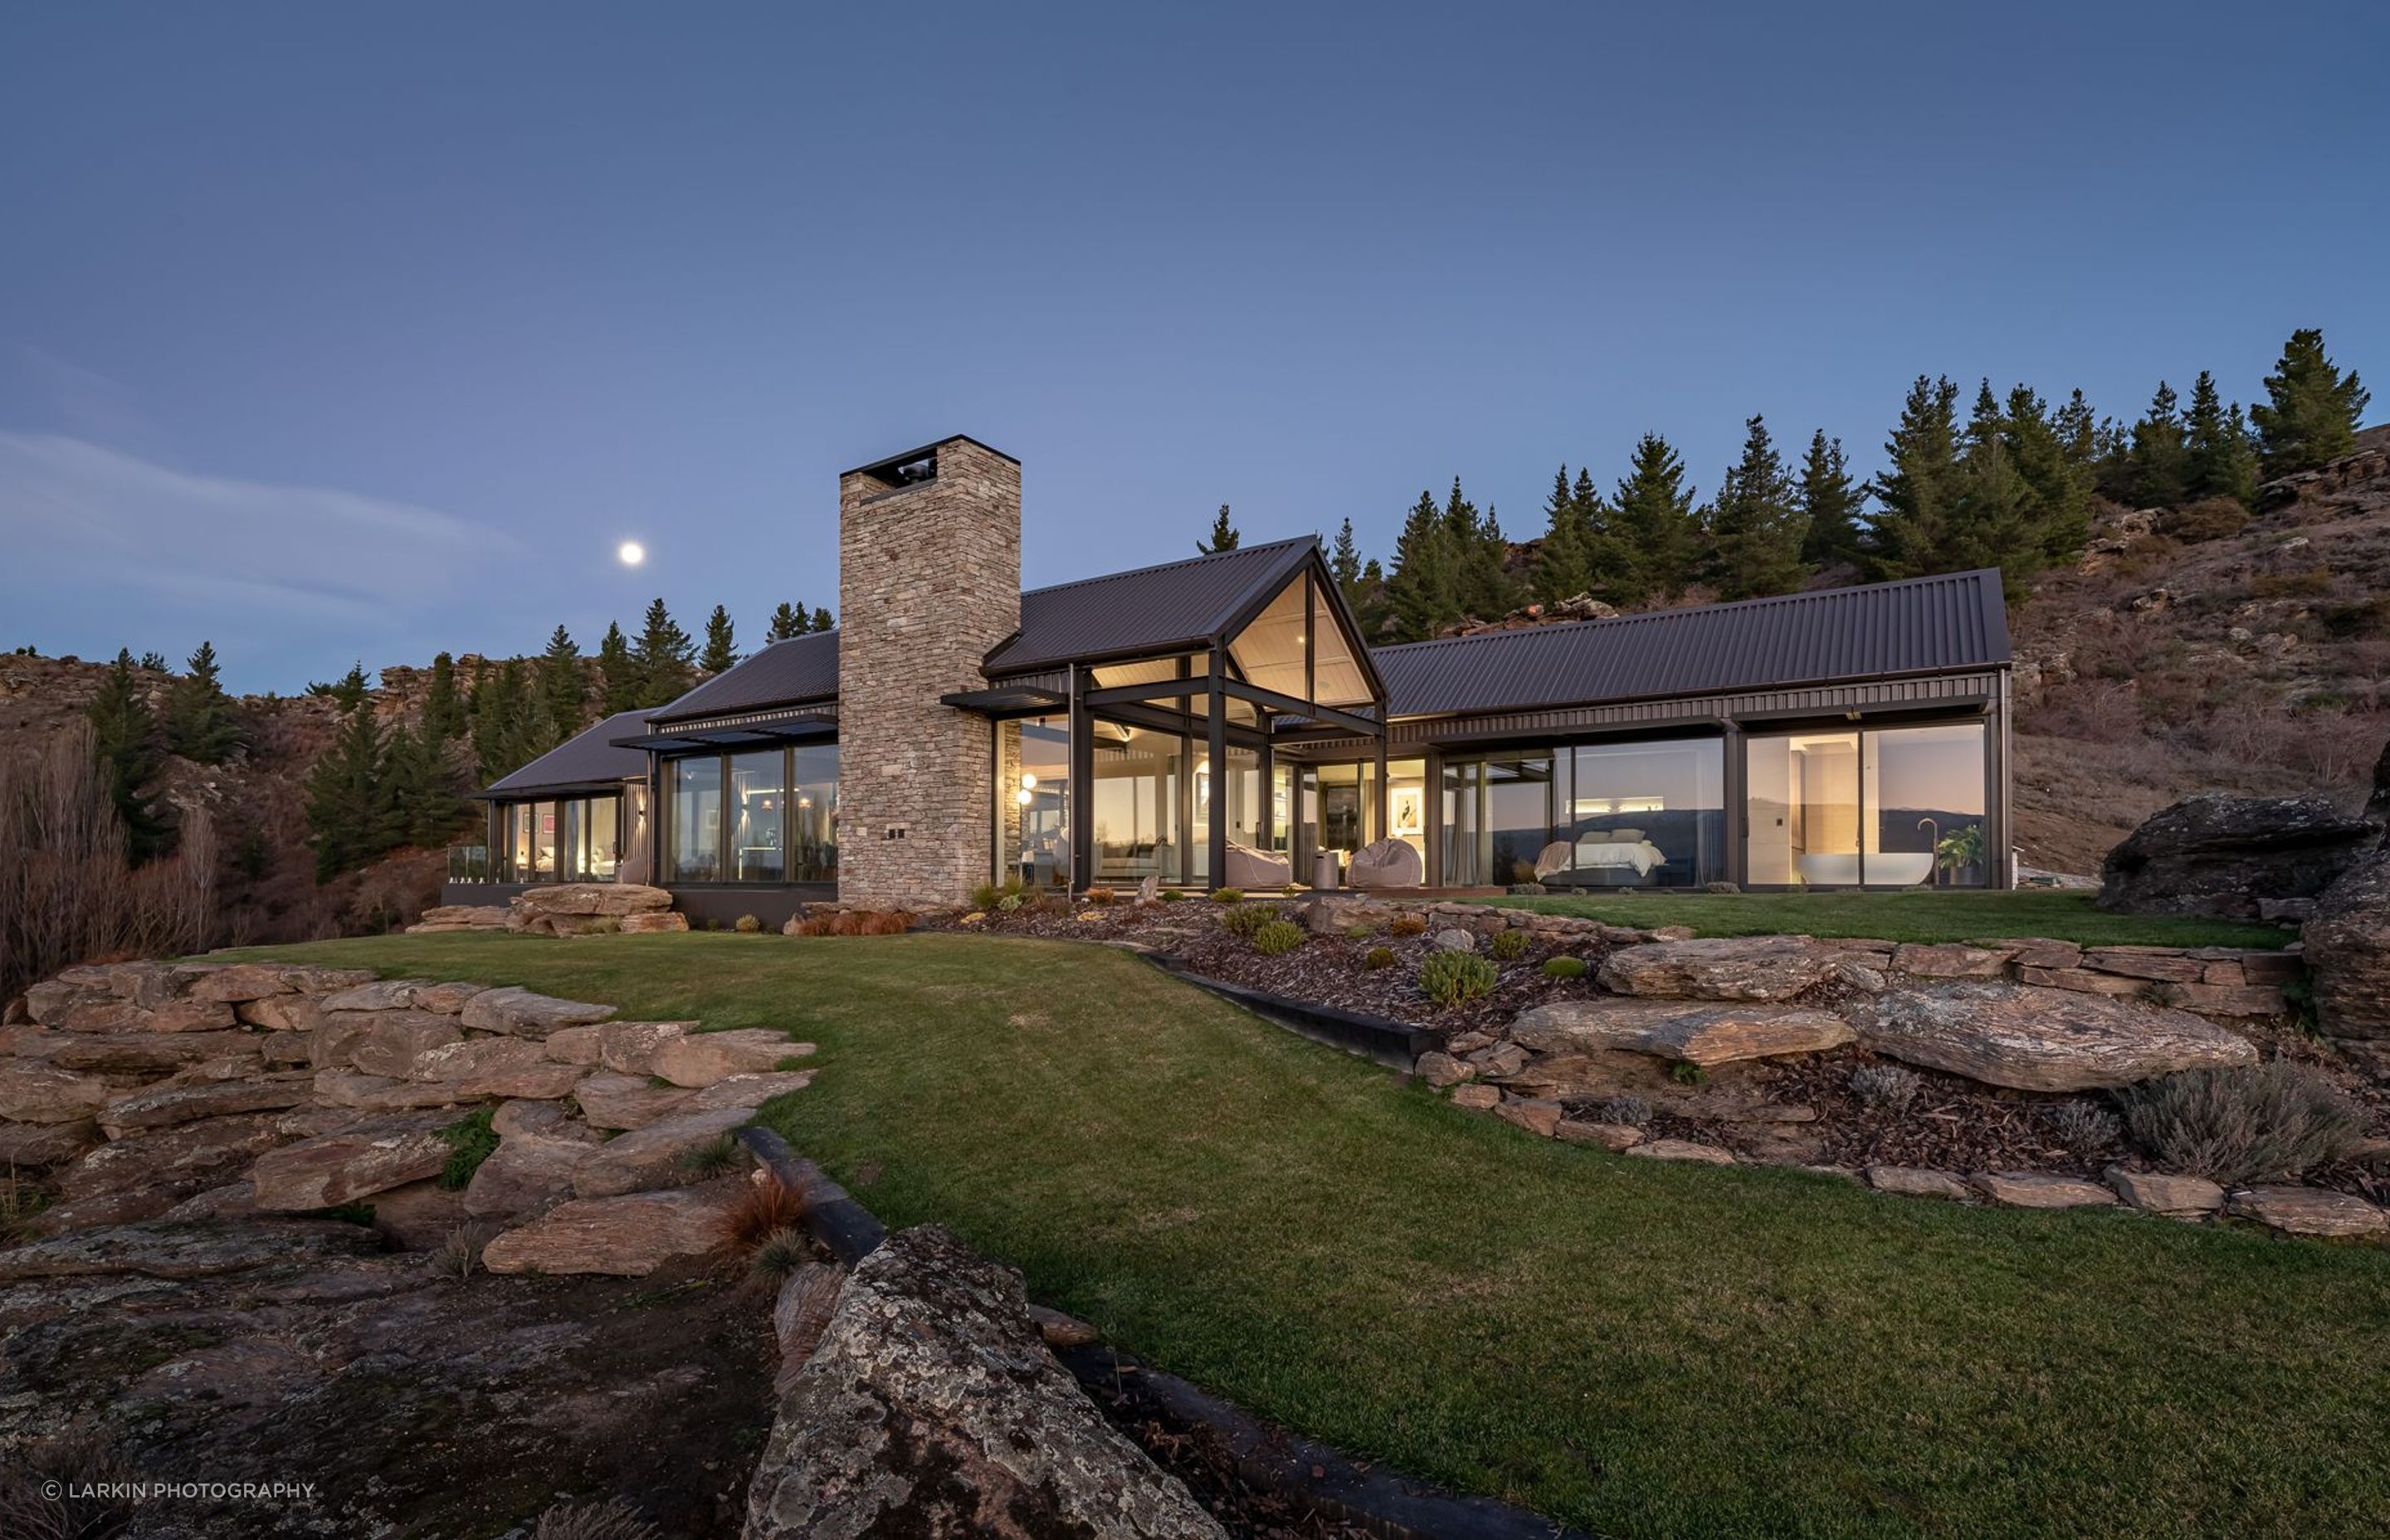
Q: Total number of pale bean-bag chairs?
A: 2